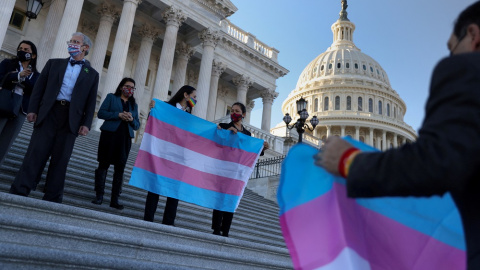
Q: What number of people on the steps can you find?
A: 5